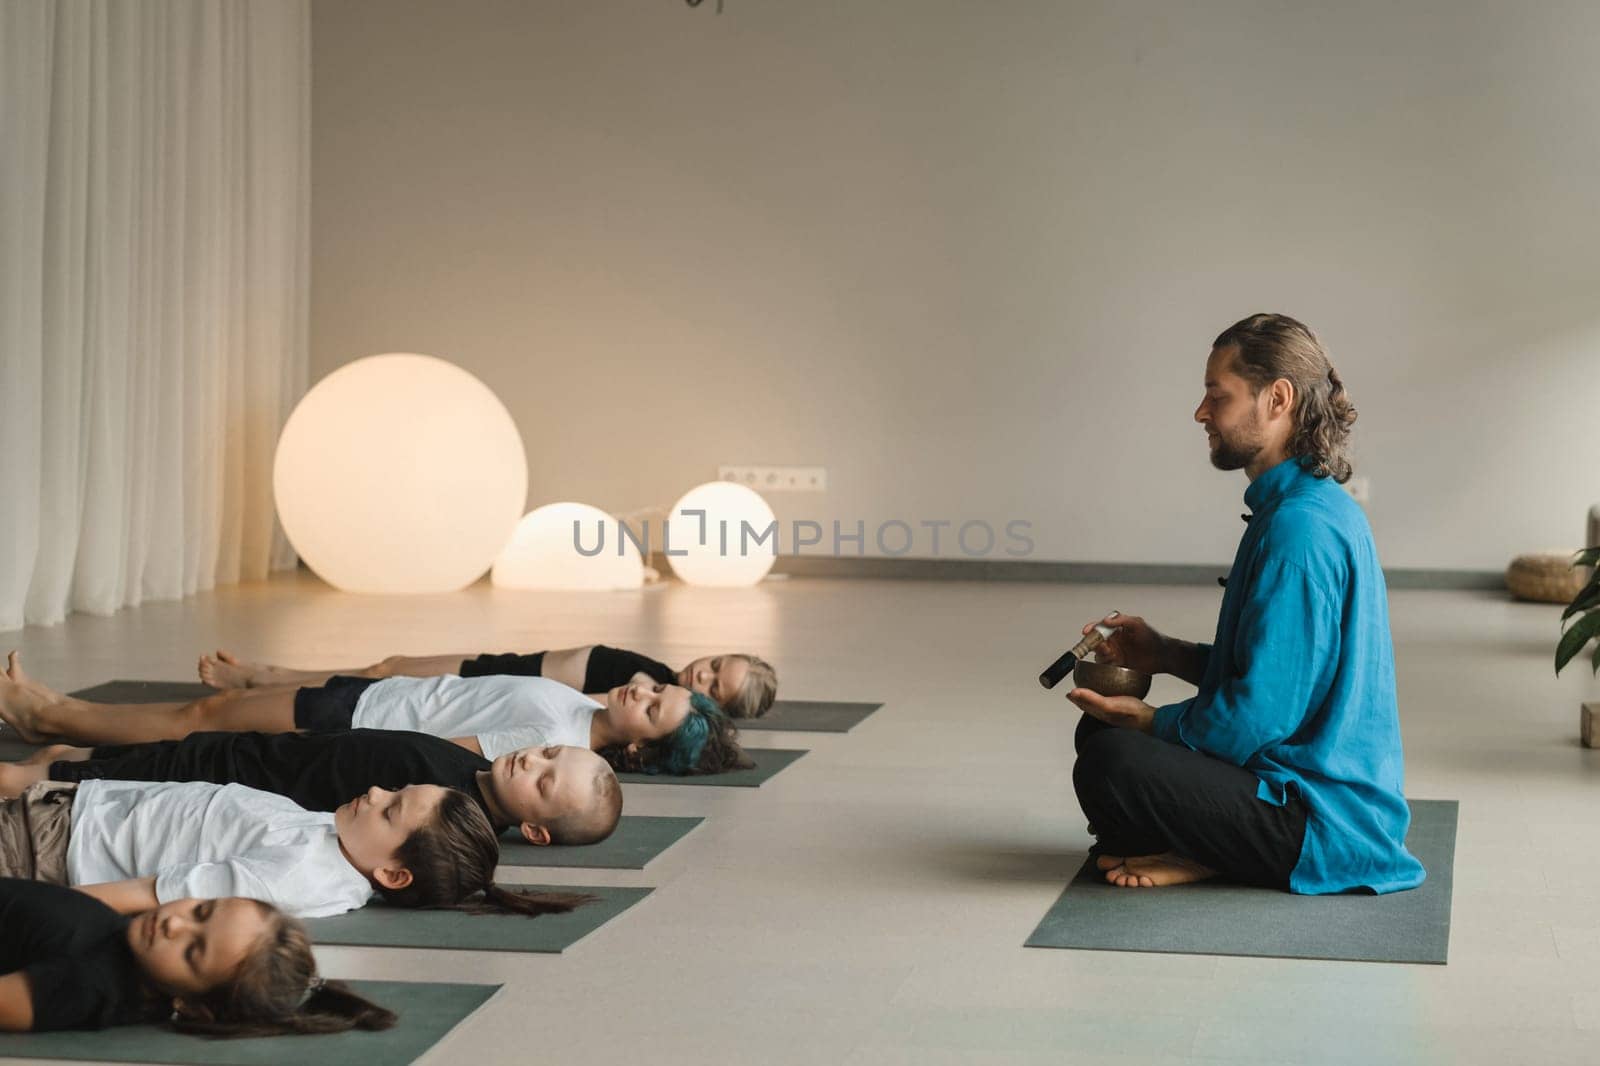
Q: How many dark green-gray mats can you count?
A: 6